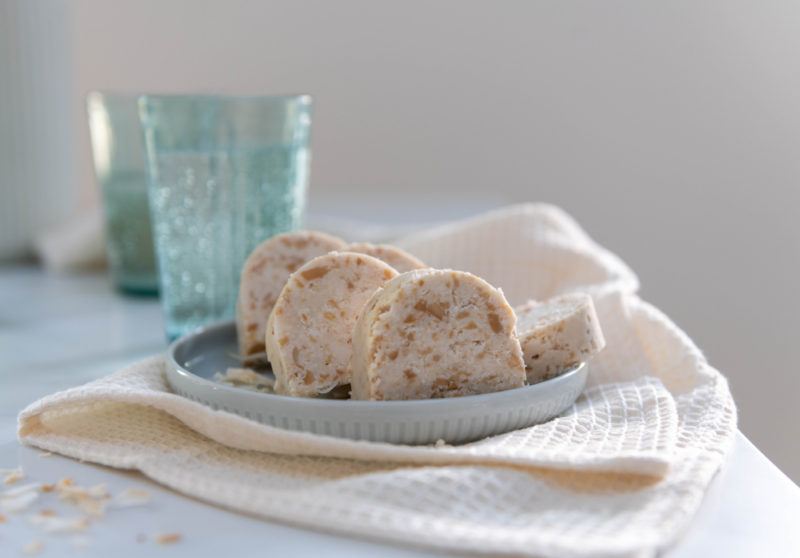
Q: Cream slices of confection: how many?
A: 5